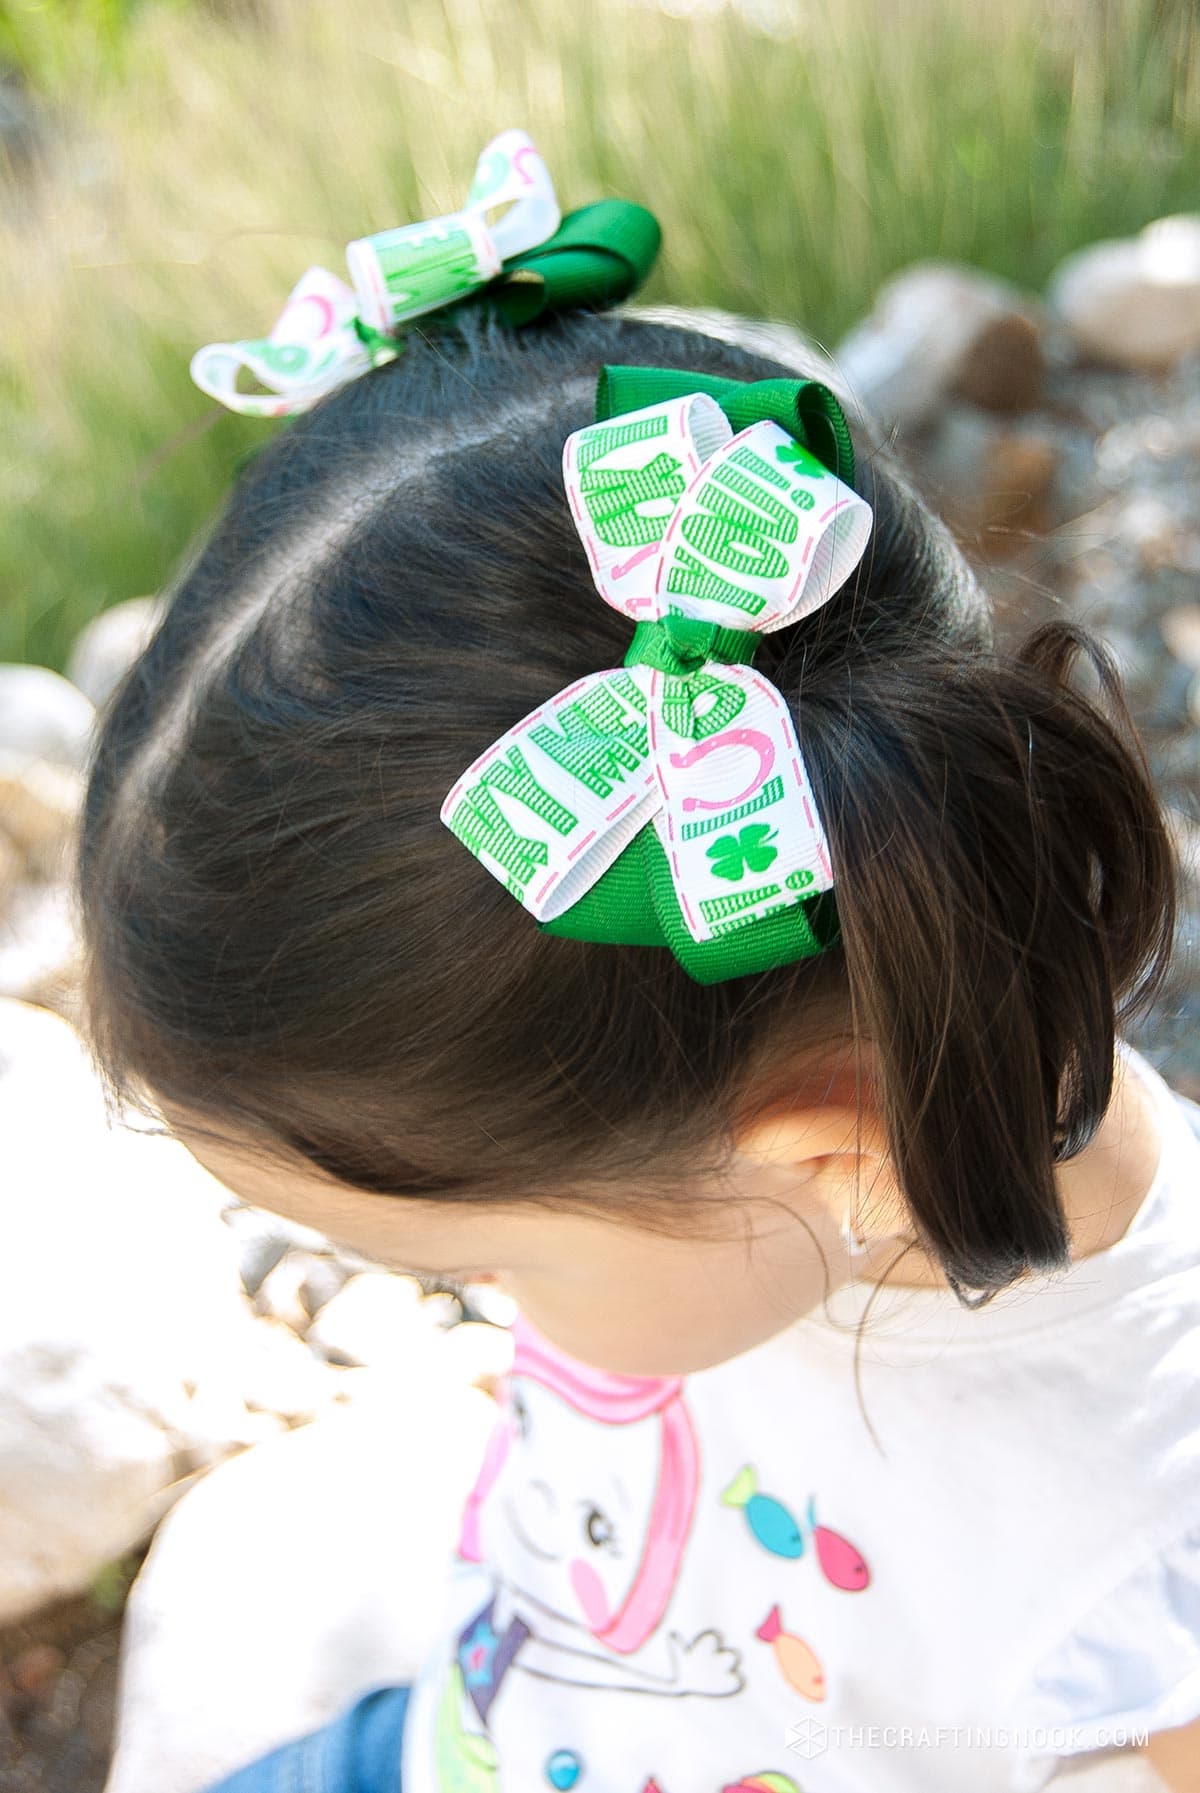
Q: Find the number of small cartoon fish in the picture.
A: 3